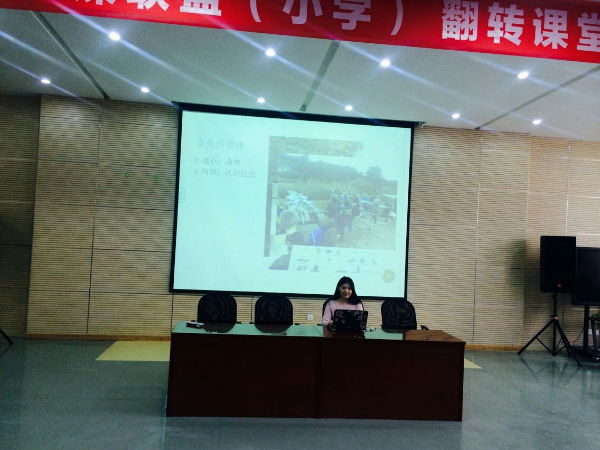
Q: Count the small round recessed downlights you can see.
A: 10